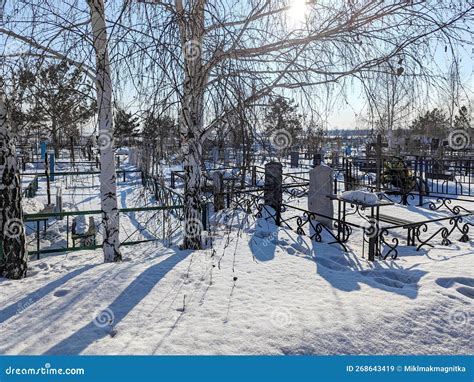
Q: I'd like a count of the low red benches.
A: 0